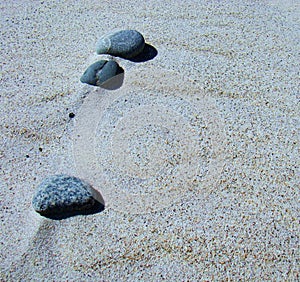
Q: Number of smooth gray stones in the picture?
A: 3